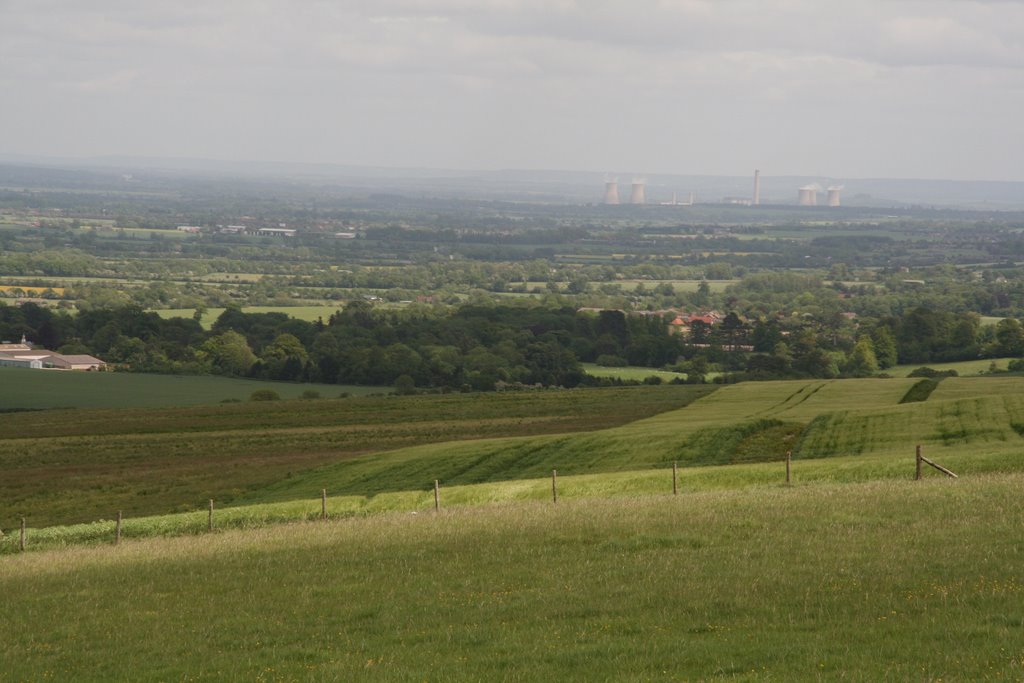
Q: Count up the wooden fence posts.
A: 9